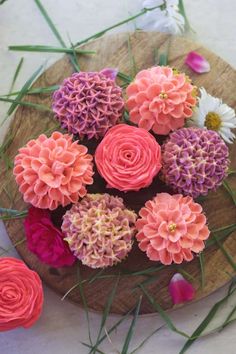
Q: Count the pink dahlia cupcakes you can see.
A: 3